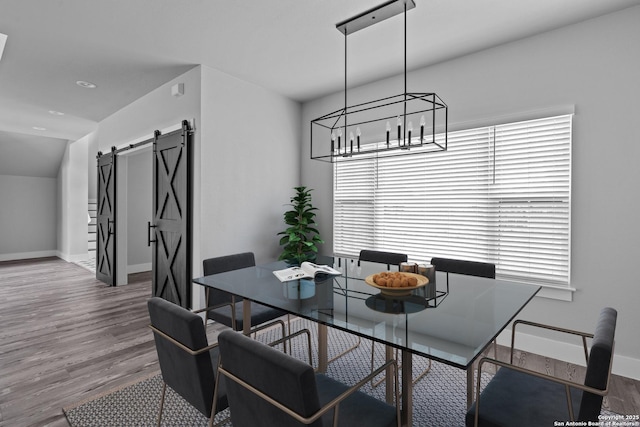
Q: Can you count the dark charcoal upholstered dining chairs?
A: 6